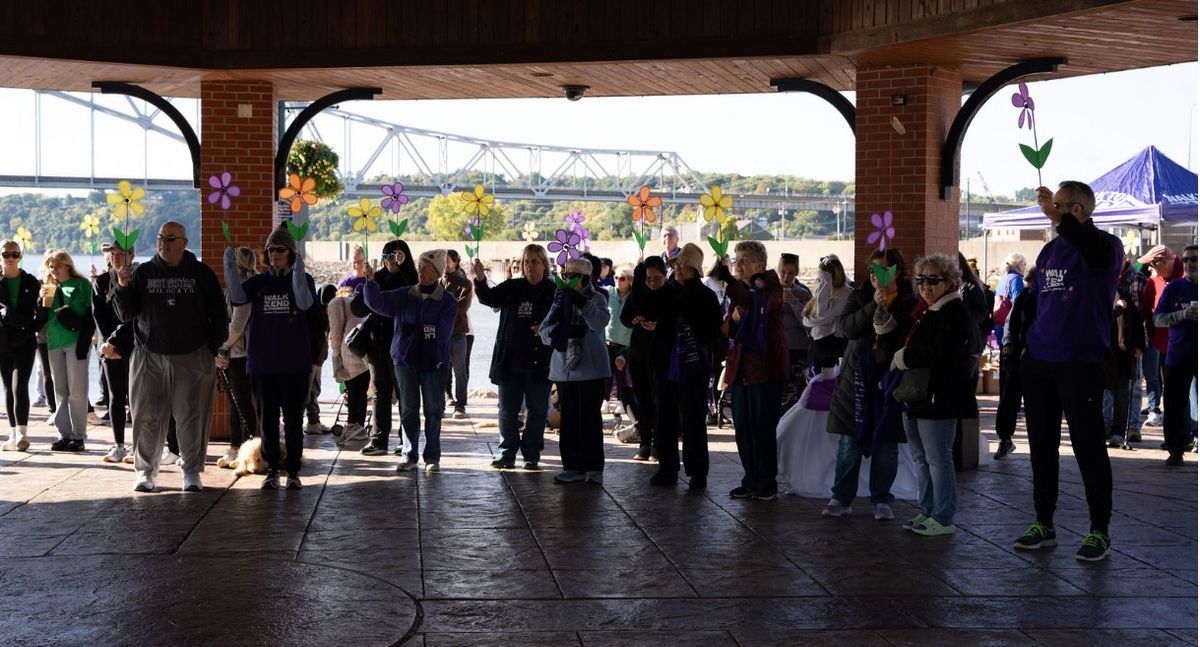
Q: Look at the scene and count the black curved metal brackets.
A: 4